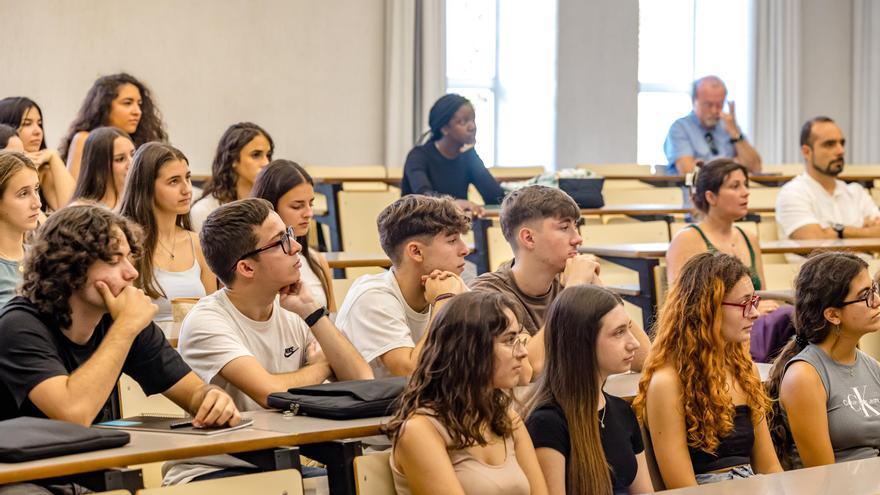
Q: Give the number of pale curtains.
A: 3